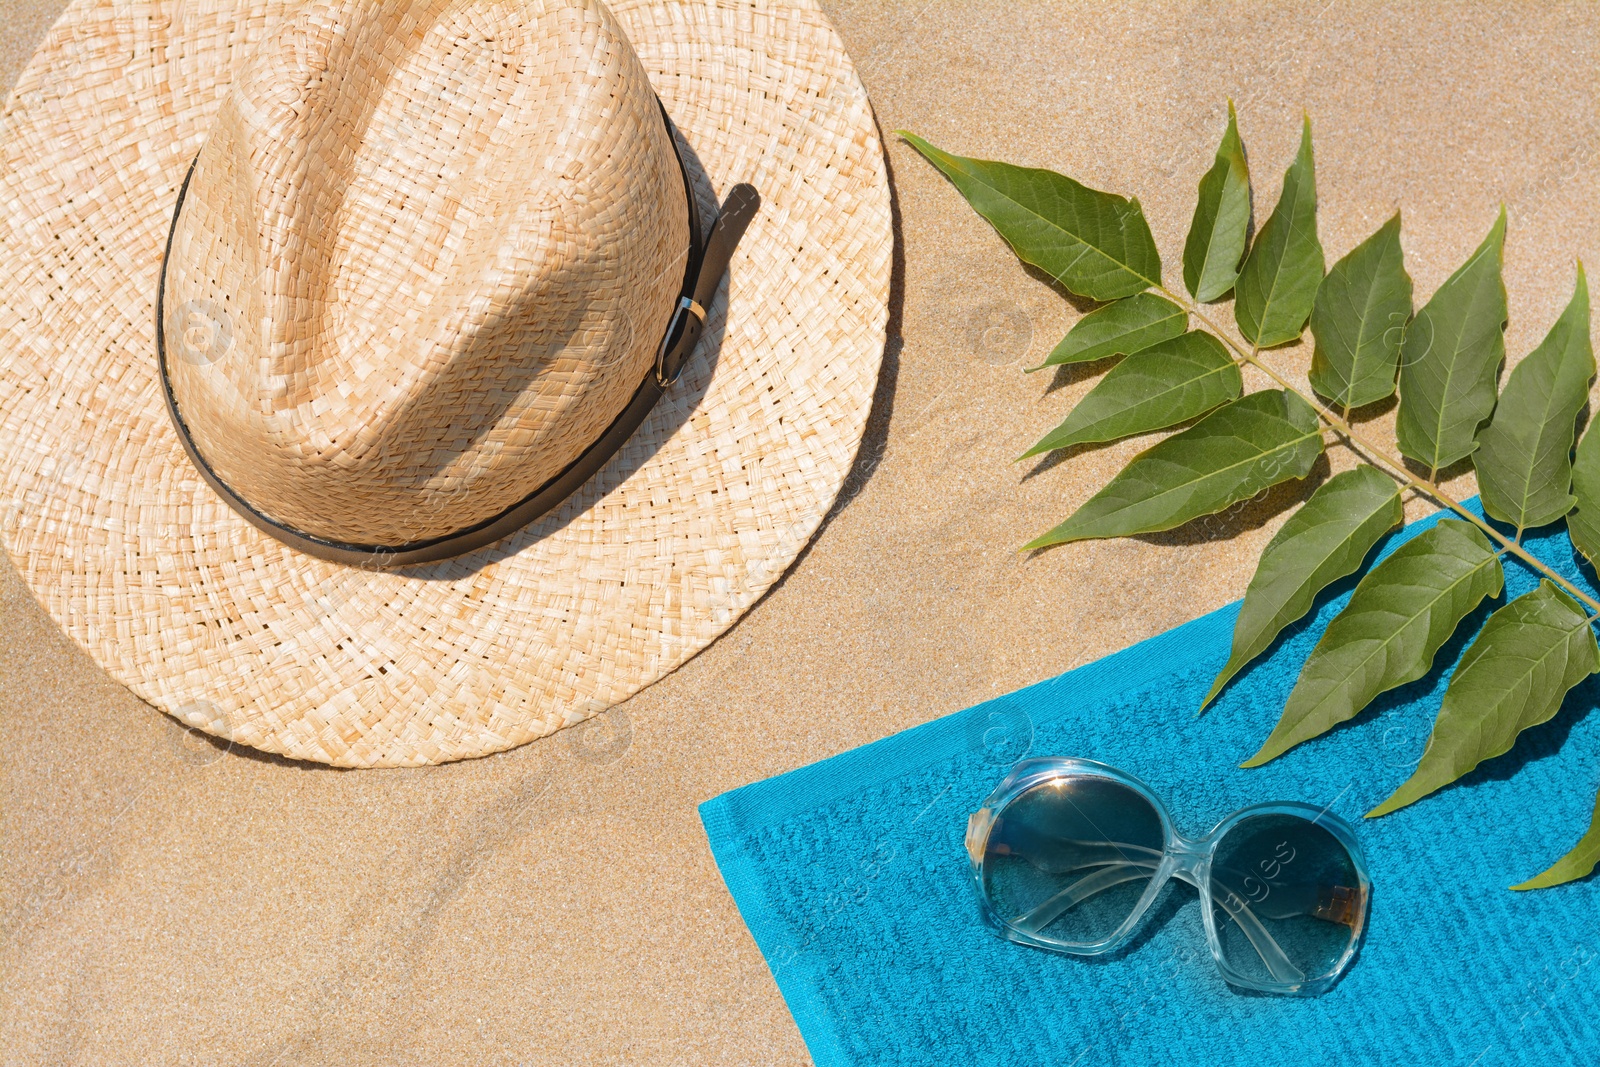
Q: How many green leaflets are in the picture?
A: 14